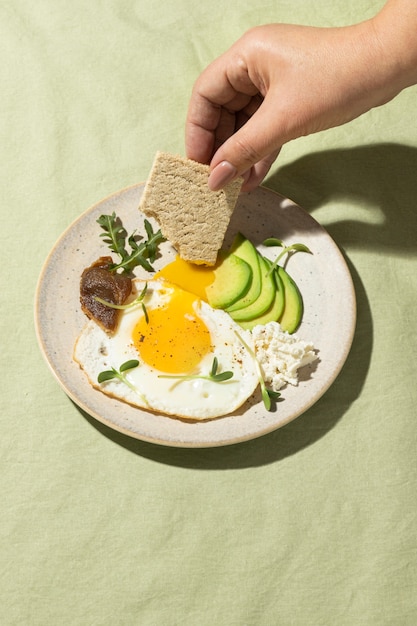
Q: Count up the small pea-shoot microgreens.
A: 5